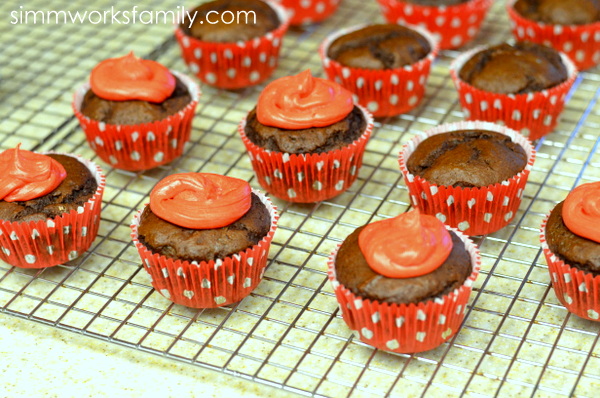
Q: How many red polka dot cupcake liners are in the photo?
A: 13